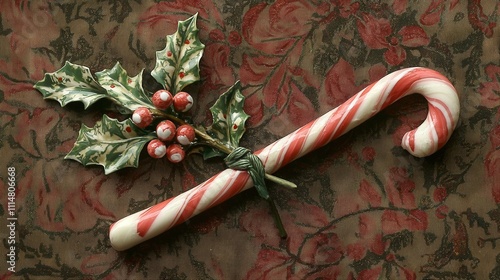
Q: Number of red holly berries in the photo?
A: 7